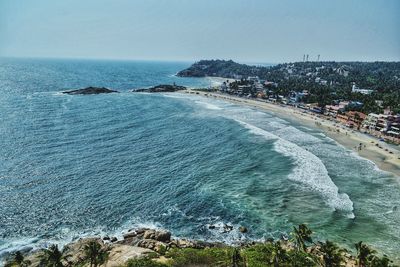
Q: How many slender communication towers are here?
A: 3